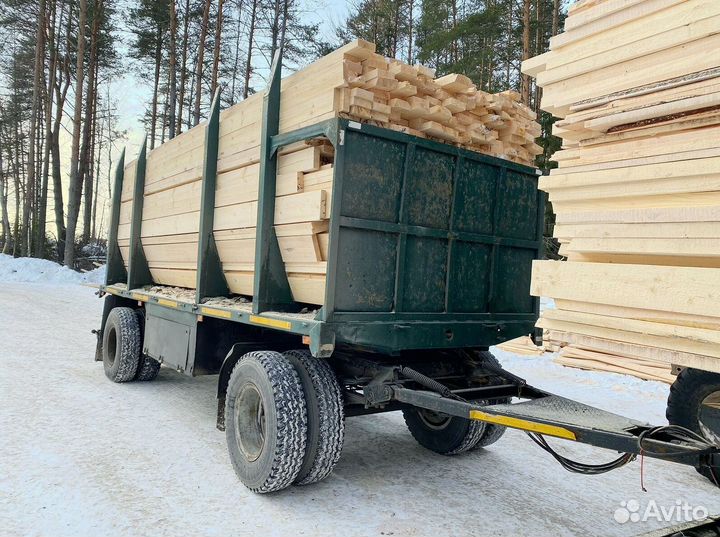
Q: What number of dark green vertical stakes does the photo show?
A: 4